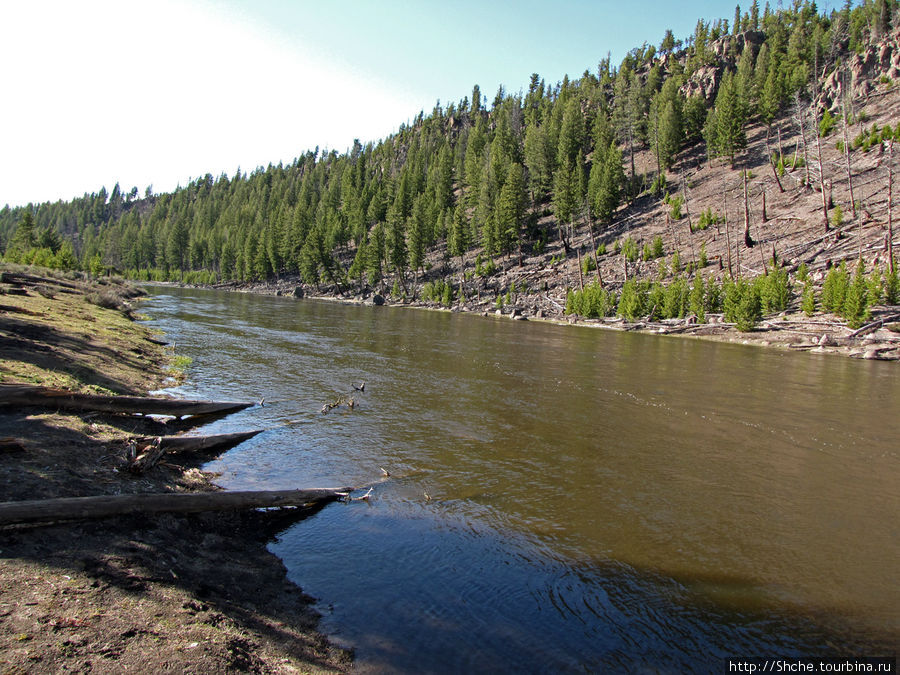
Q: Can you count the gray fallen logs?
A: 3